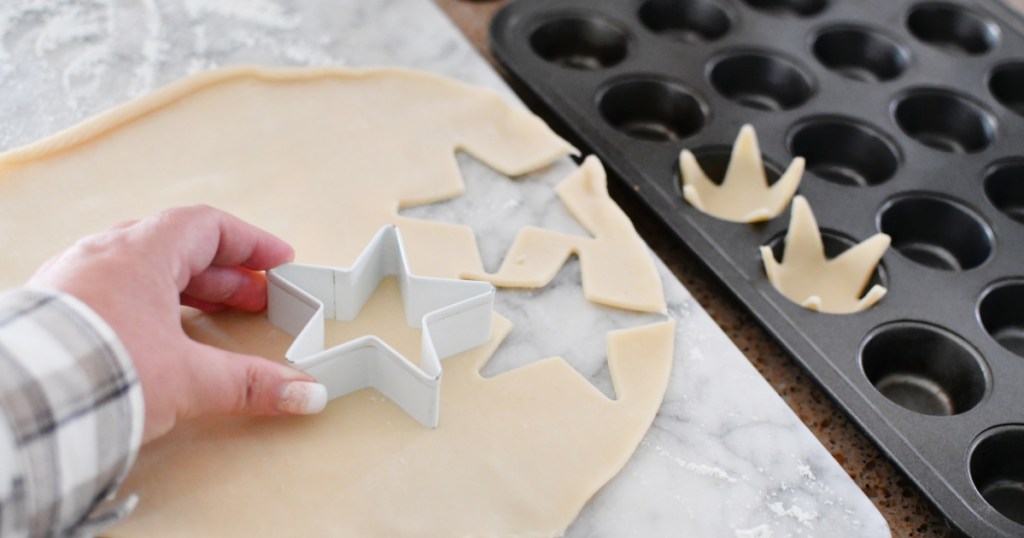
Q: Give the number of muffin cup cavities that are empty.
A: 15